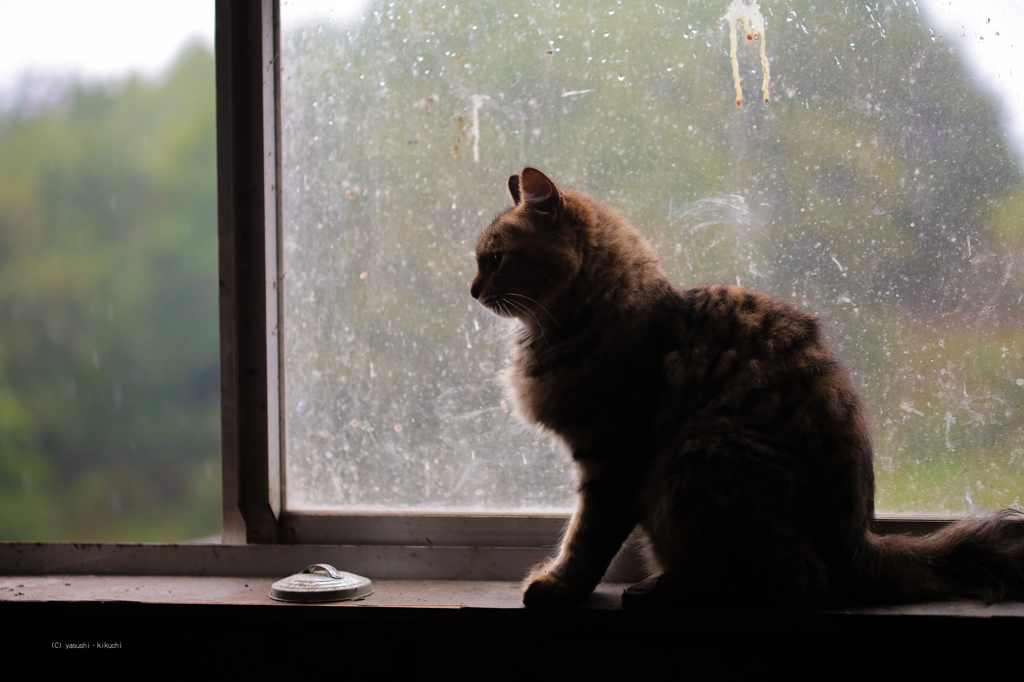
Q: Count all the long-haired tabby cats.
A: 1